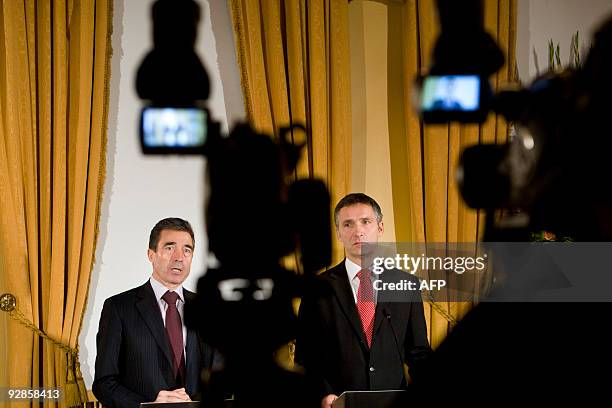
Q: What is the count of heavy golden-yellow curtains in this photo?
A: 3